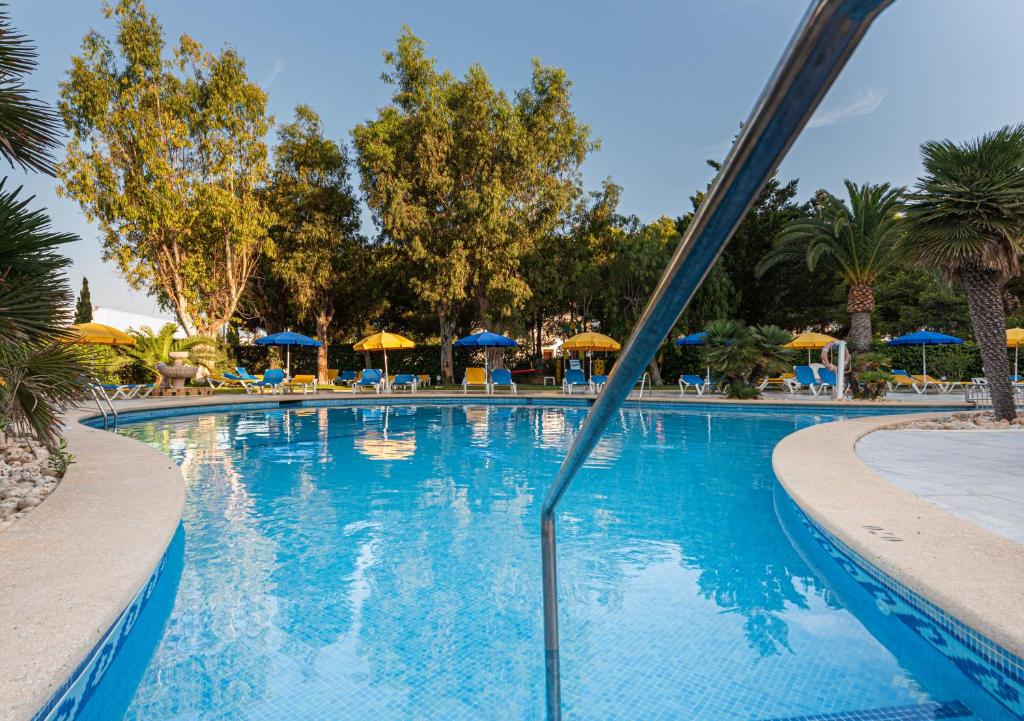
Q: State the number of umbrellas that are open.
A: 9